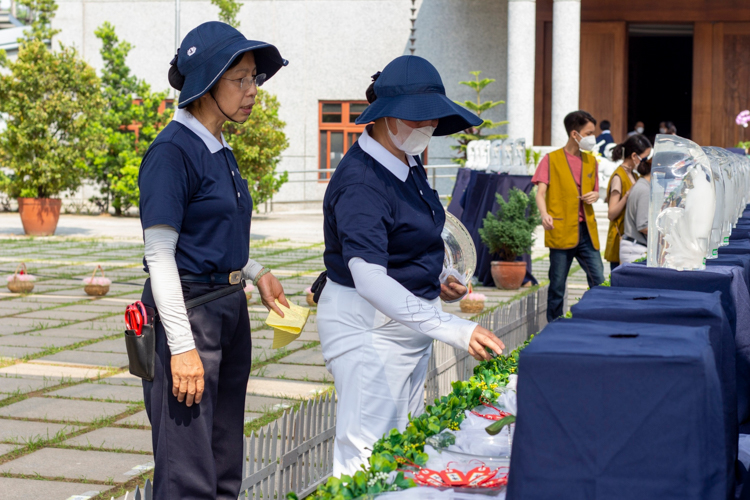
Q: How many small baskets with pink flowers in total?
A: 5